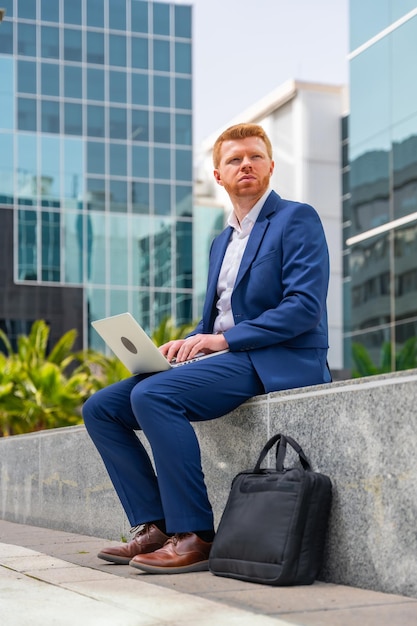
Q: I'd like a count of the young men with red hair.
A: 1